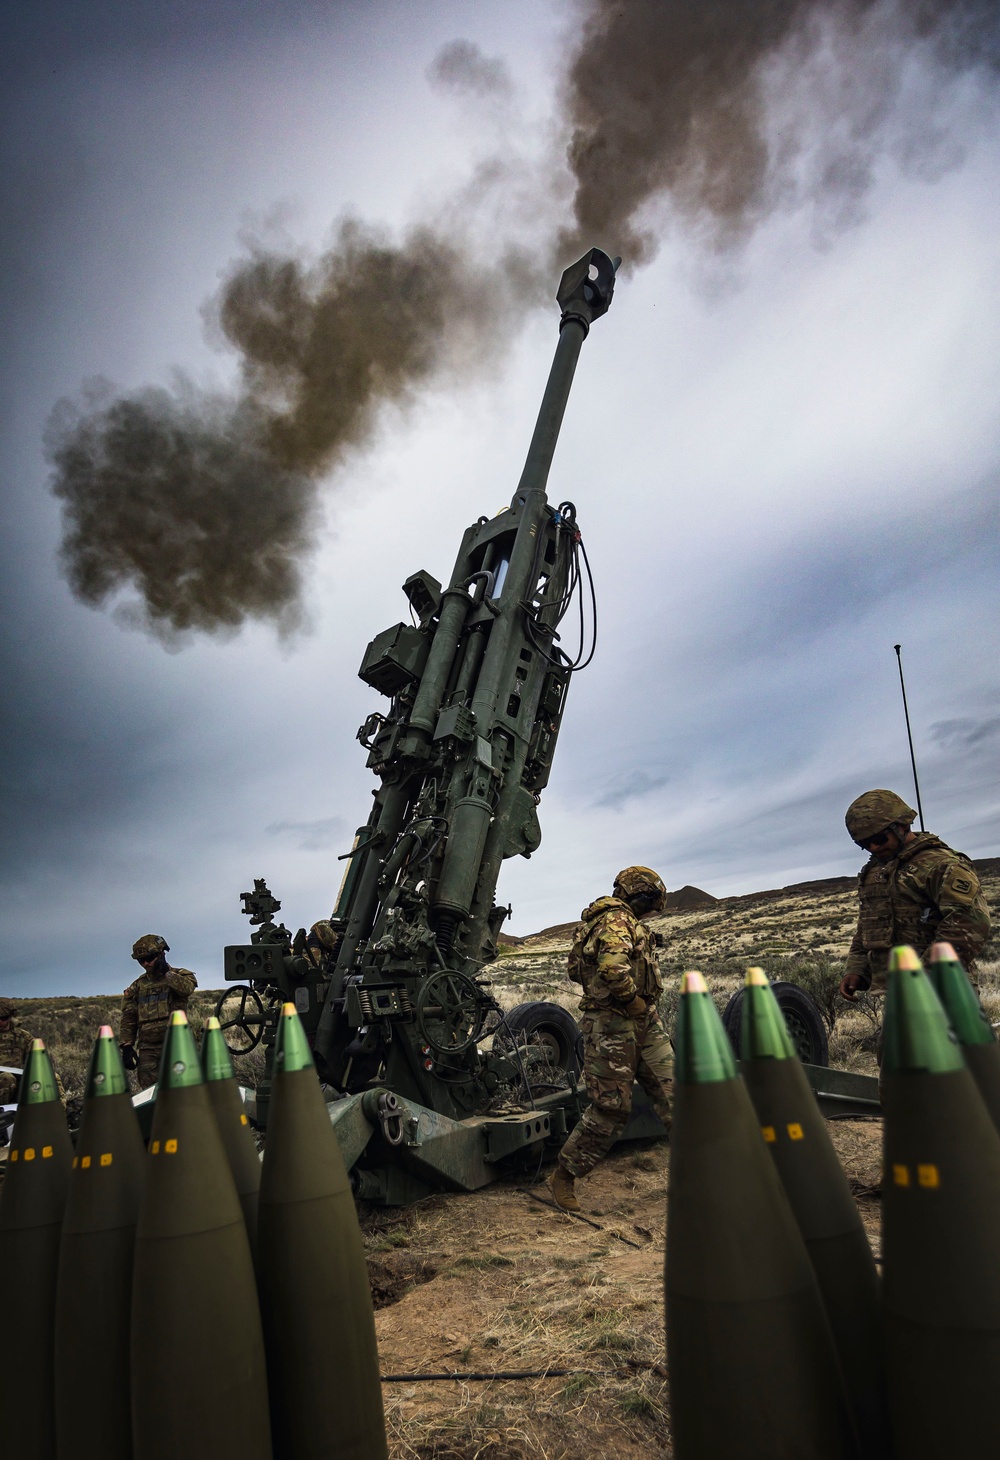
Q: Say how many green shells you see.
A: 9